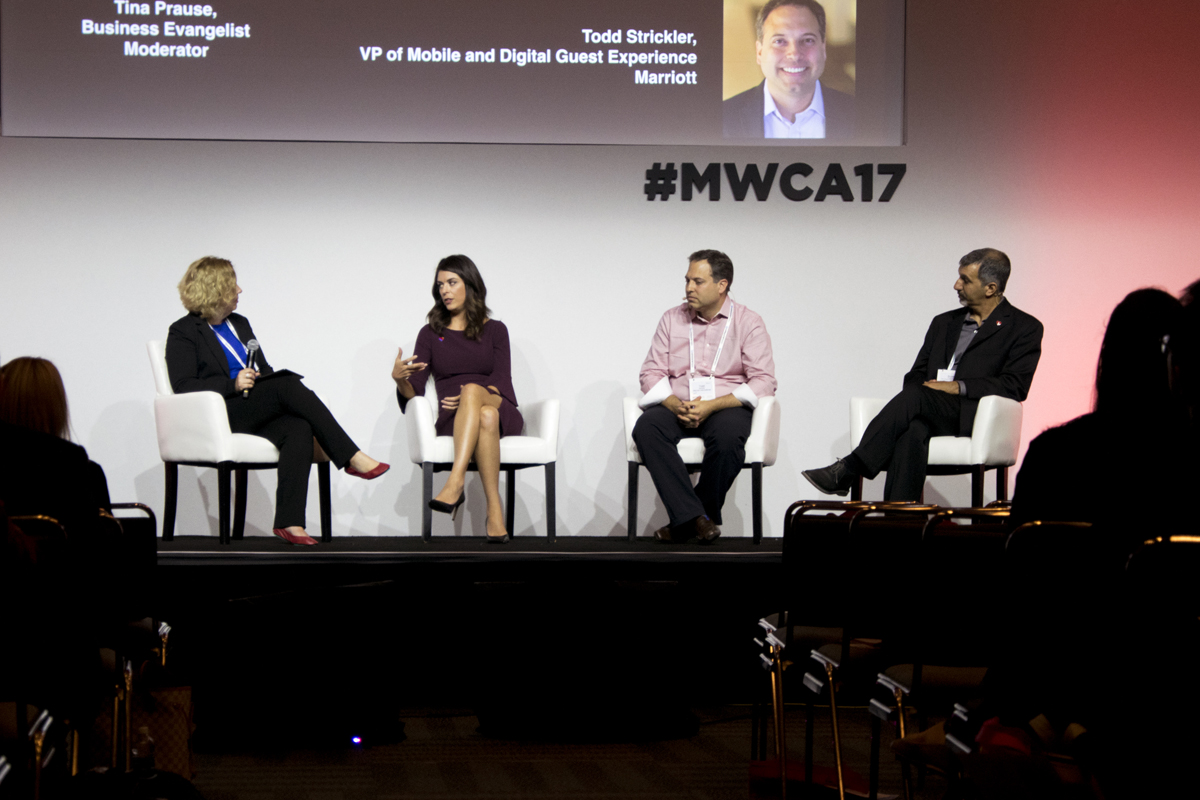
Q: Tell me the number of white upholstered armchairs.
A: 4